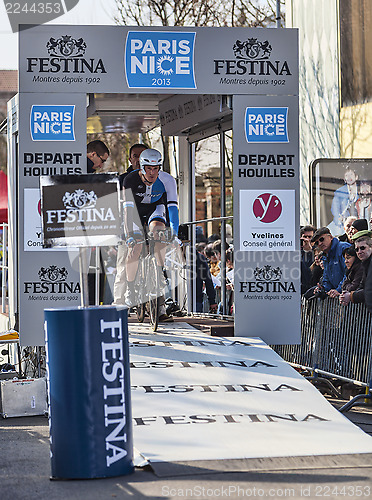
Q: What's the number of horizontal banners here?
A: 1